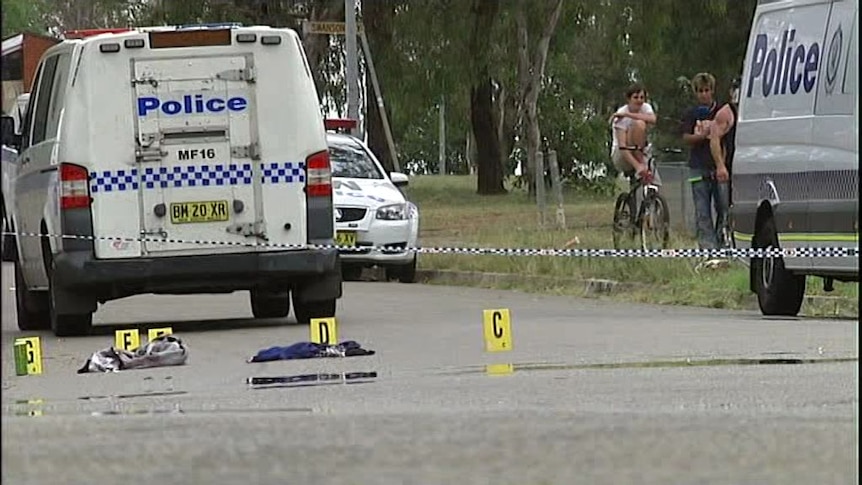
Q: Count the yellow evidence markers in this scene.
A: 5